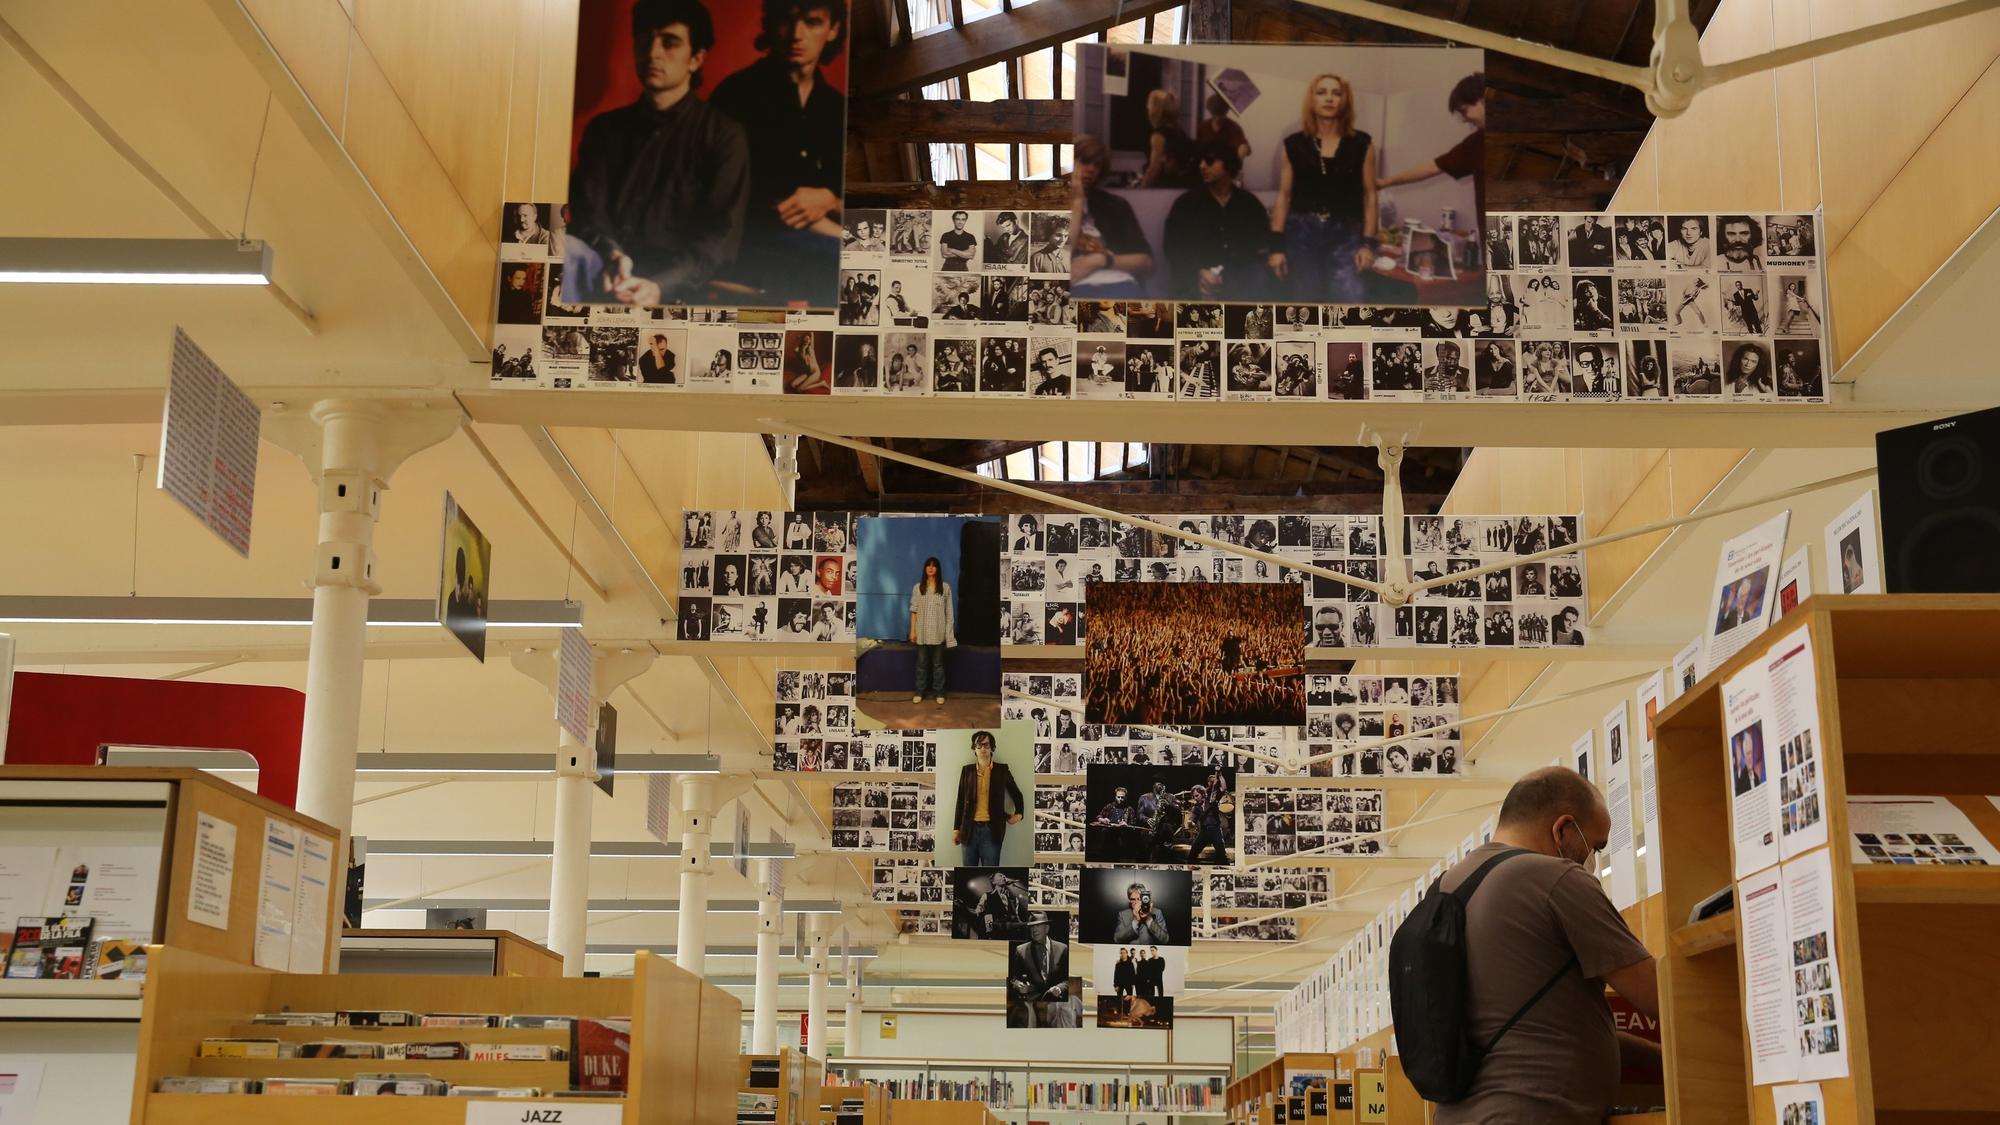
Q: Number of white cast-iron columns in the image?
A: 6